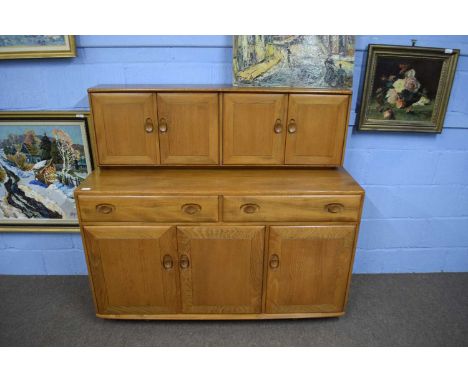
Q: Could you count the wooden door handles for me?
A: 7